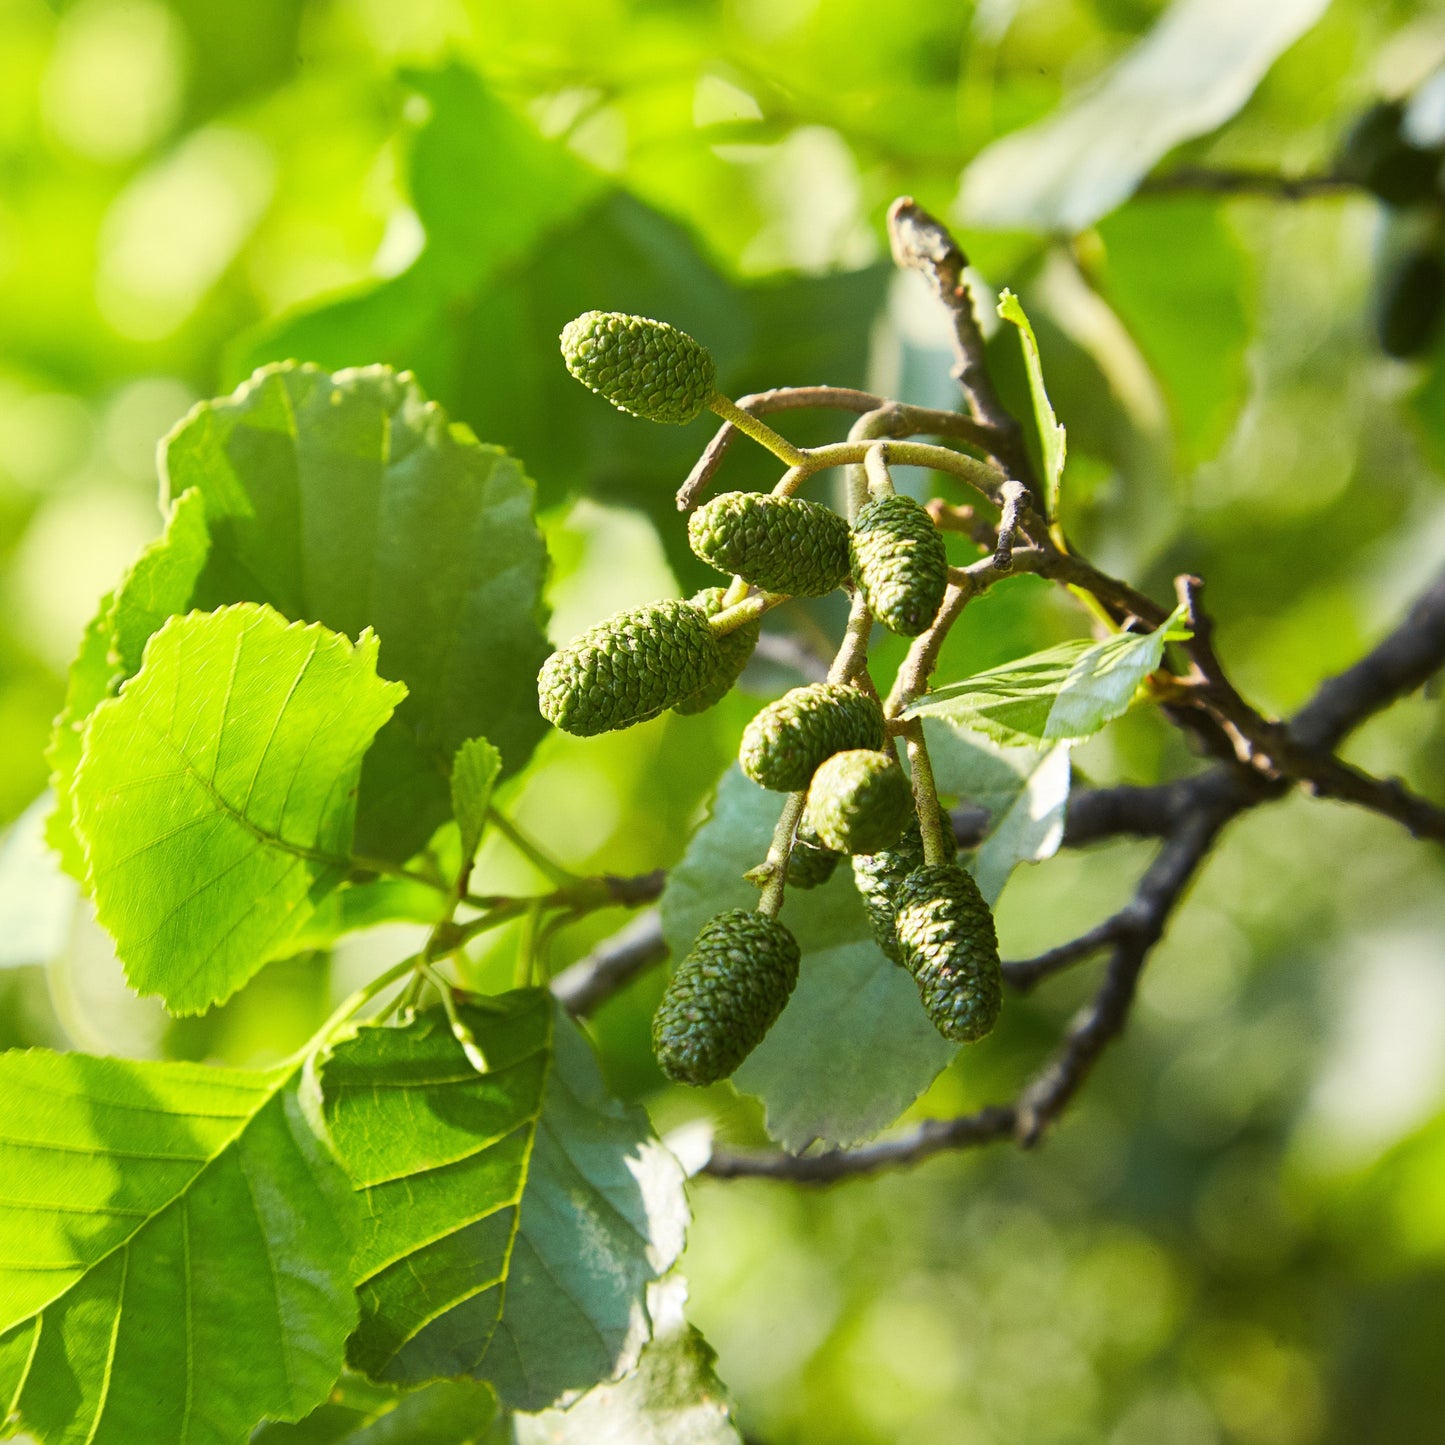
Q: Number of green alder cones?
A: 11